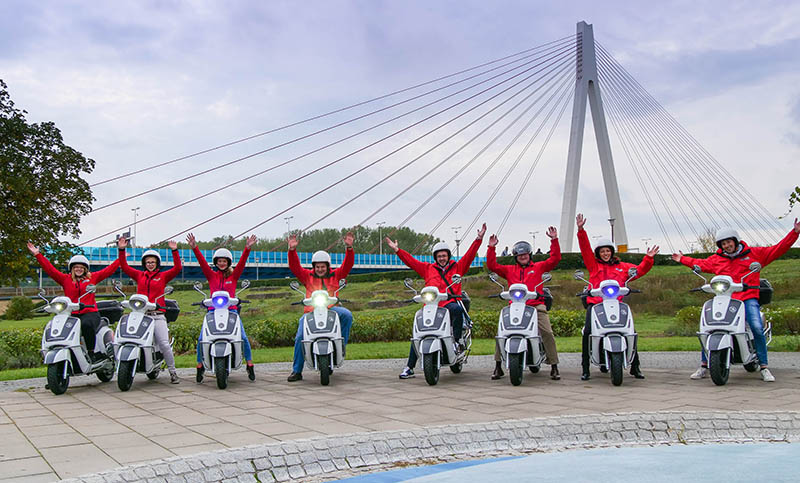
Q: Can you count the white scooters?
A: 8